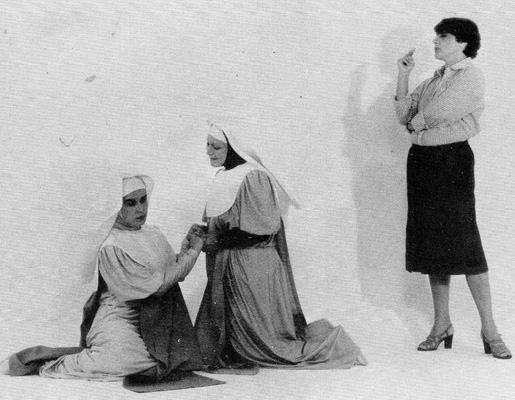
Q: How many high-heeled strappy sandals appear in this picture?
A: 2